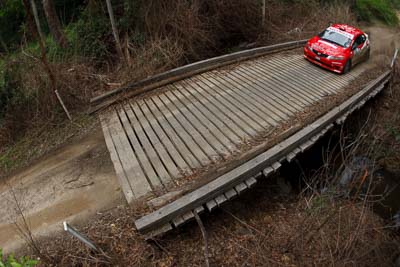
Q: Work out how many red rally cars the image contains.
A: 1